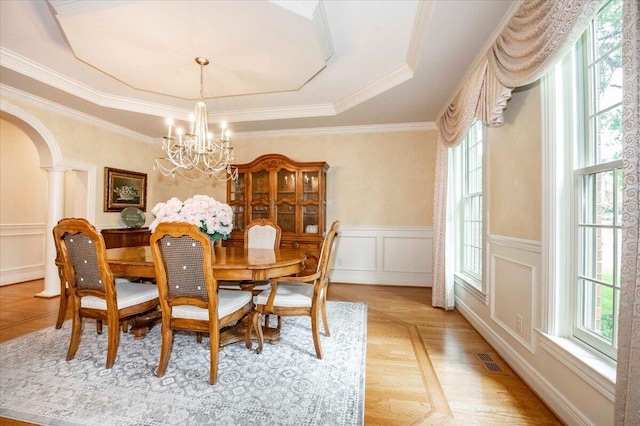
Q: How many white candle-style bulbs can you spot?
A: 6